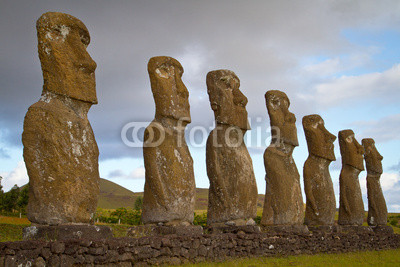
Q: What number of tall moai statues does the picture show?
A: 7